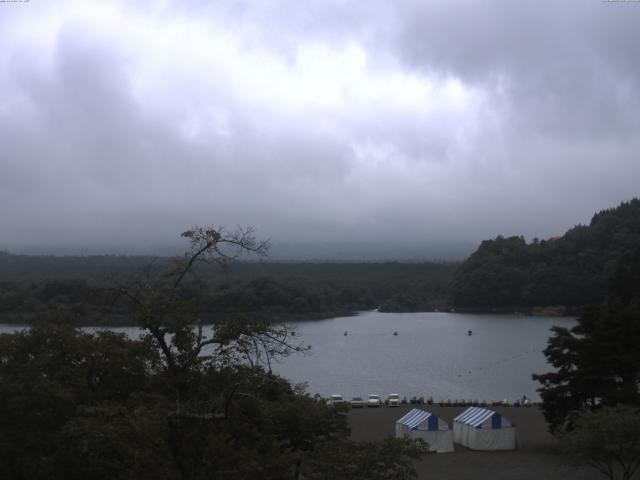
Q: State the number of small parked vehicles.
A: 4